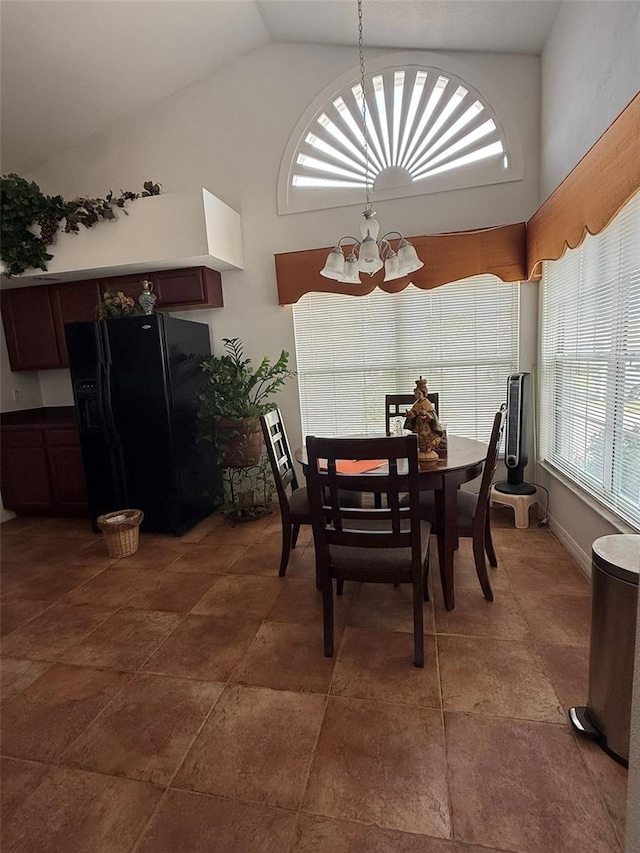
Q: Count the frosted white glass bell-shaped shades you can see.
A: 5